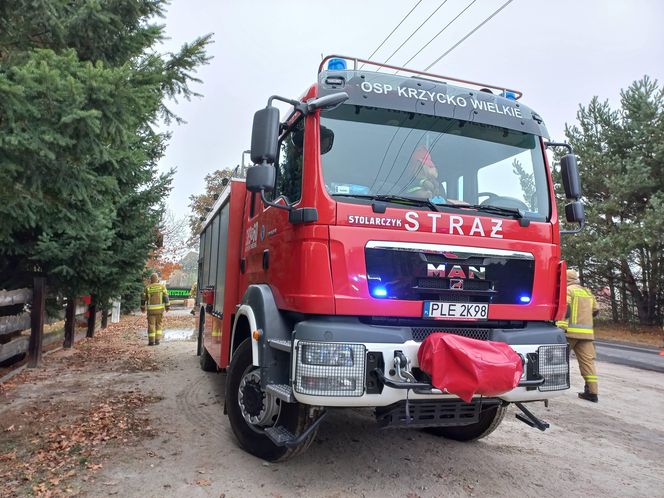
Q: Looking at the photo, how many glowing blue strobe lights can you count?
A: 2